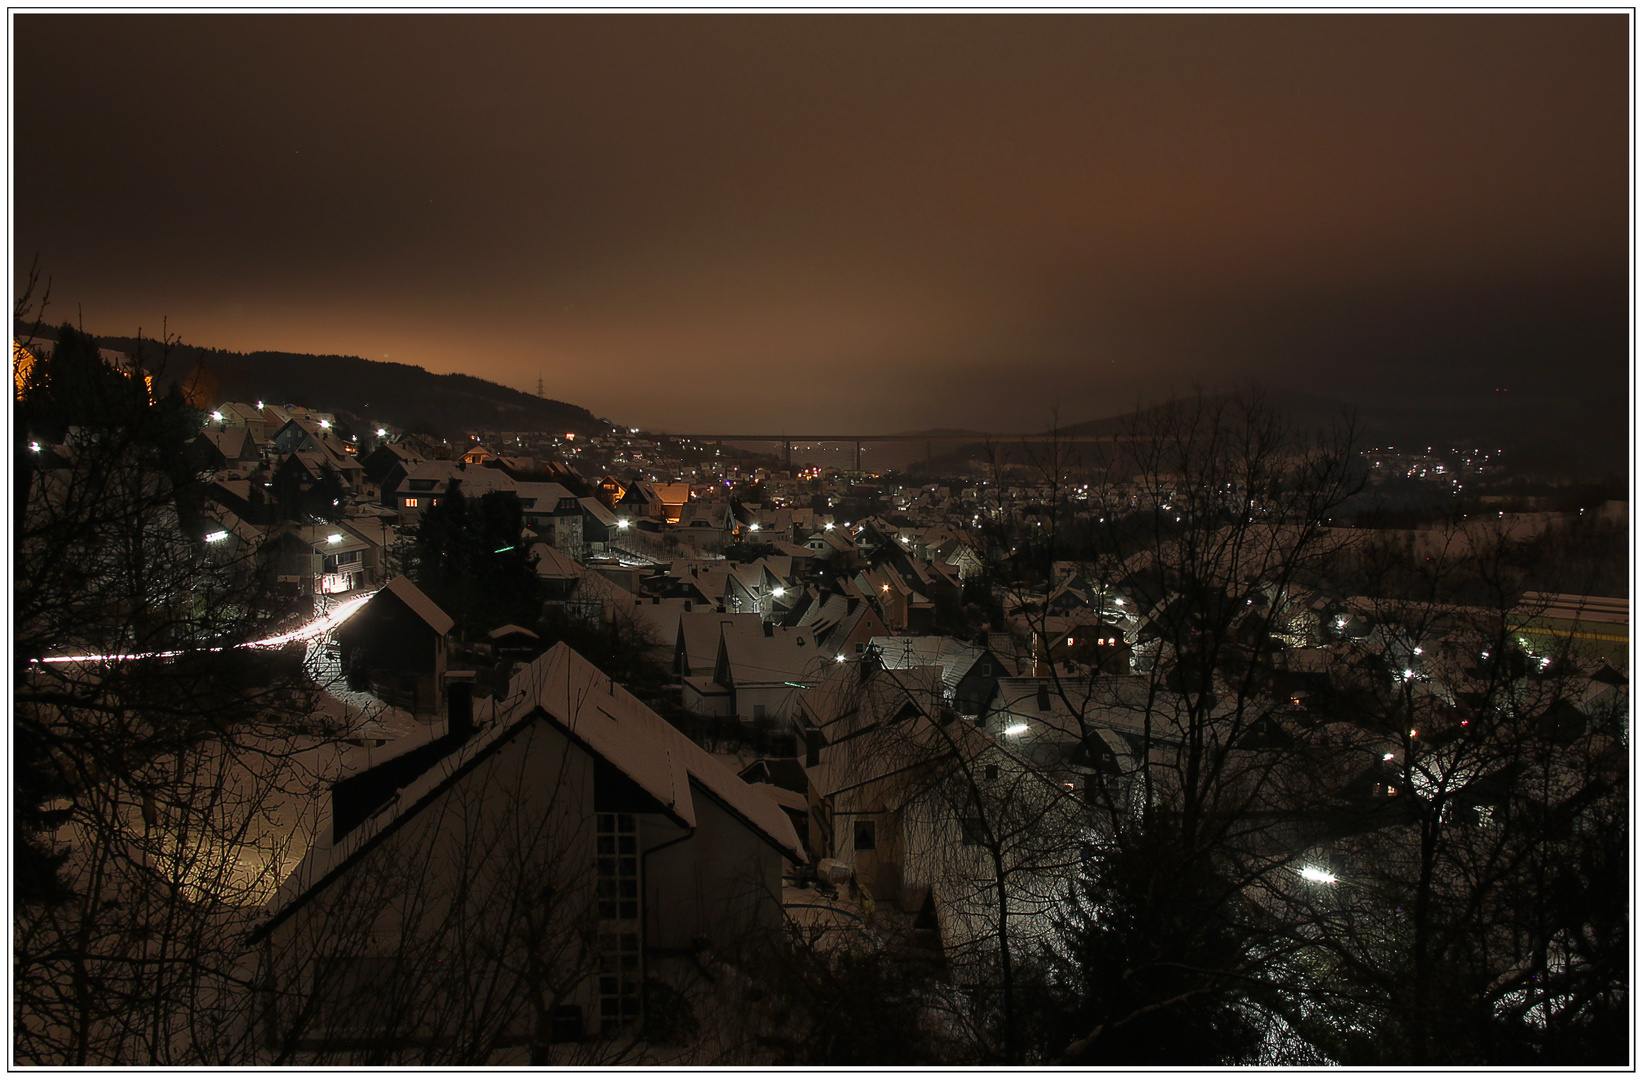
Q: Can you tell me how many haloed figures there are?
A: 0